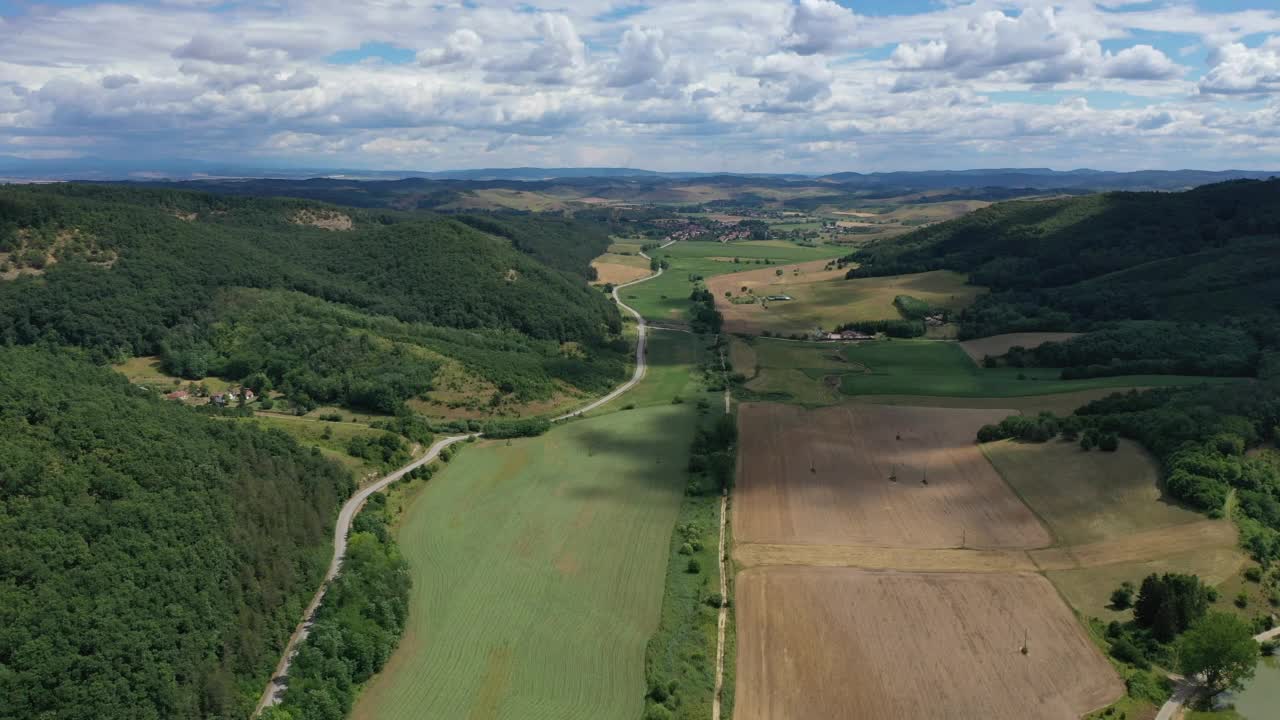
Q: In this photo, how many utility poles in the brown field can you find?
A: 6